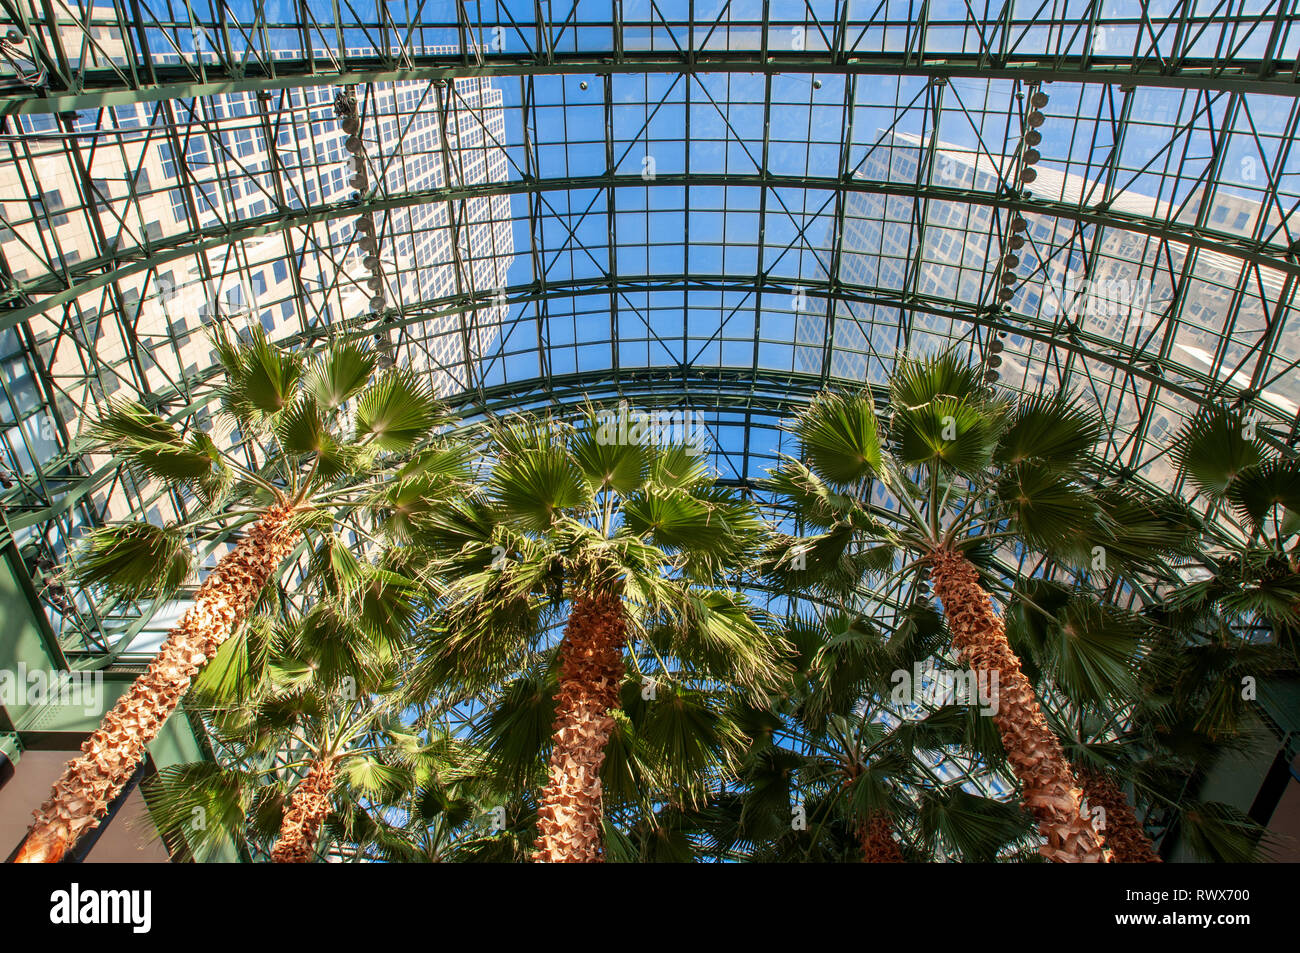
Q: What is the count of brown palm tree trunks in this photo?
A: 6